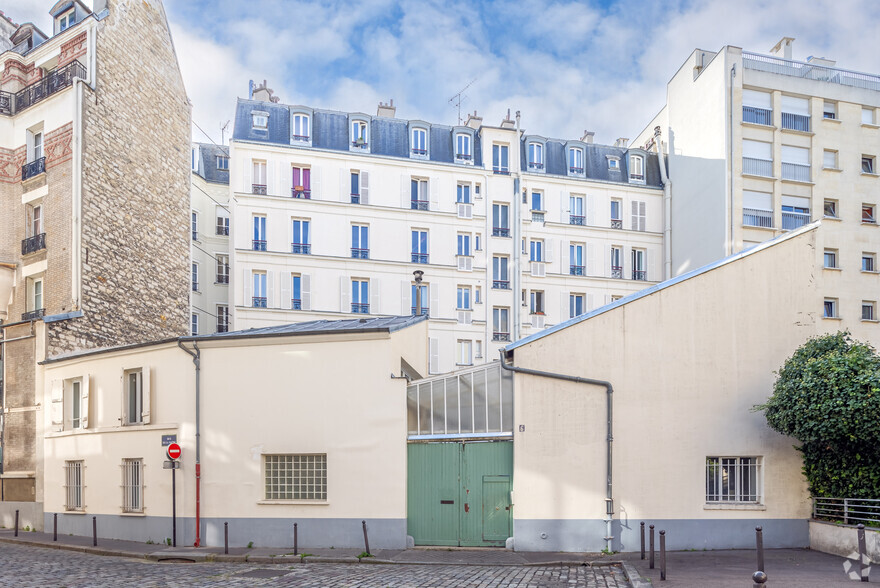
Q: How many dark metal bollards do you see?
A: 12